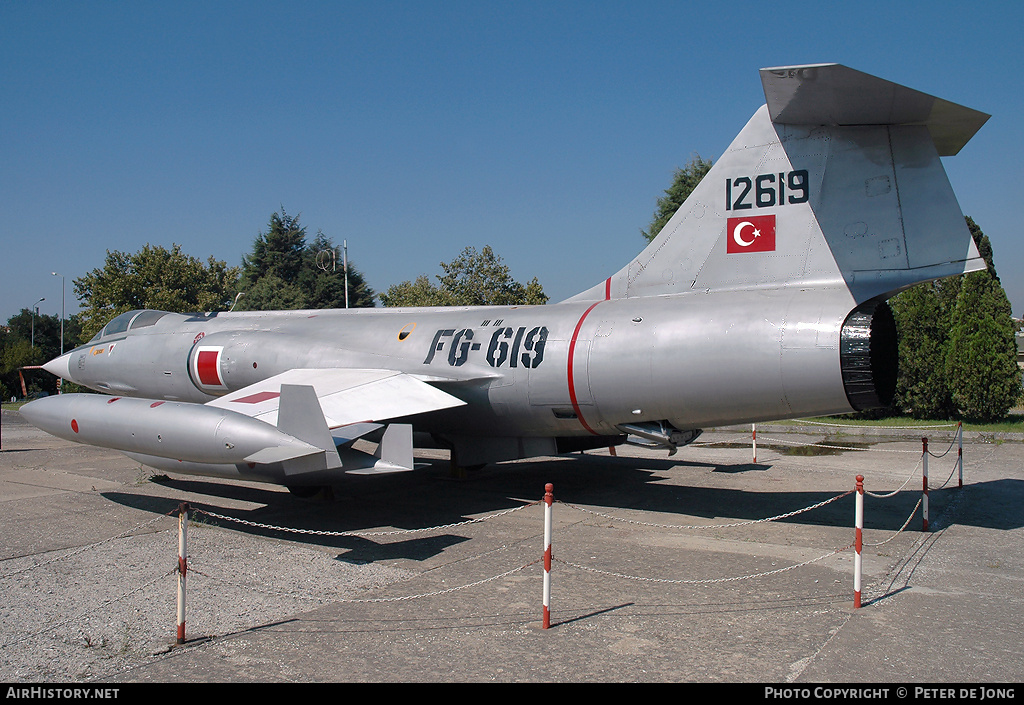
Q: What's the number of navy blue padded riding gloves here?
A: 0